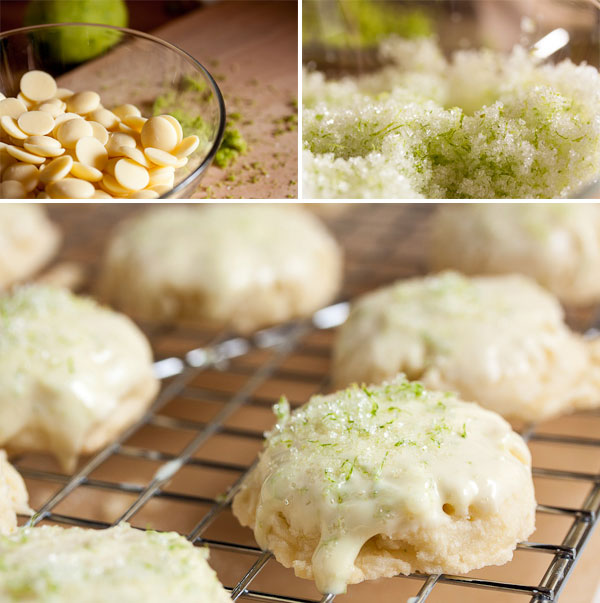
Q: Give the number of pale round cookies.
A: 8